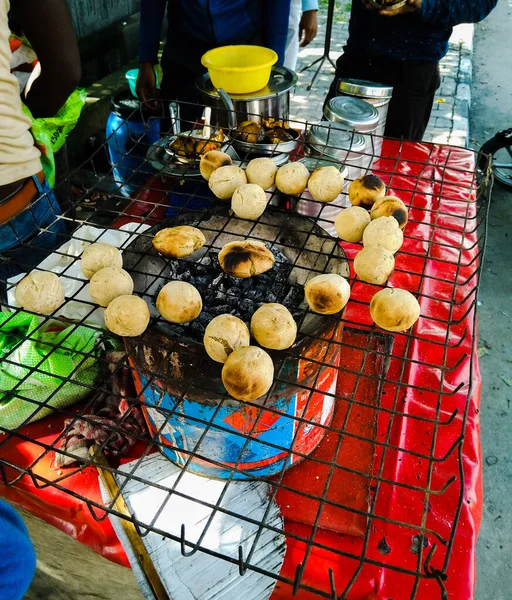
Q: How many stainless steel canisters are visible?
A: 4